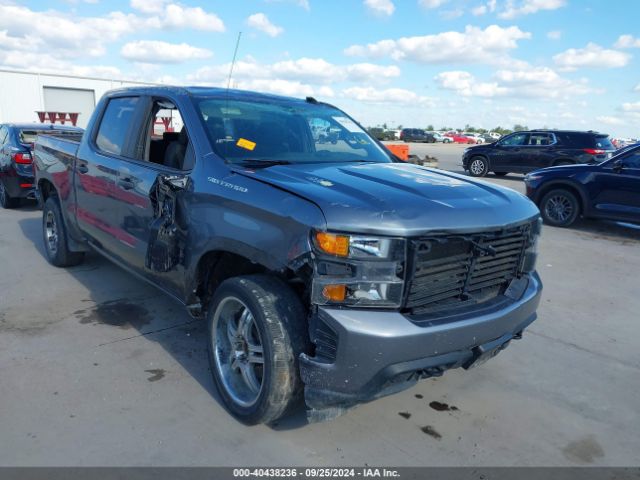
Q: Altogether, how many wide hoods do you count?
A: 1